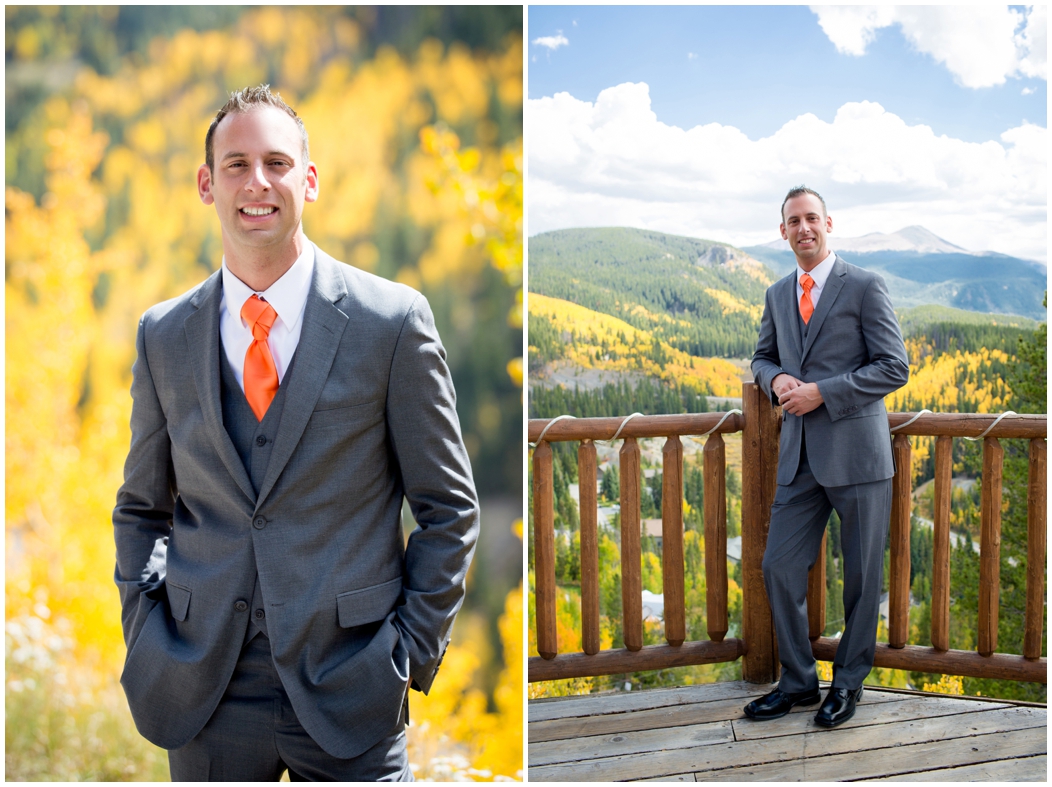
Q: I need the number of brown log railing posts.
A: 11